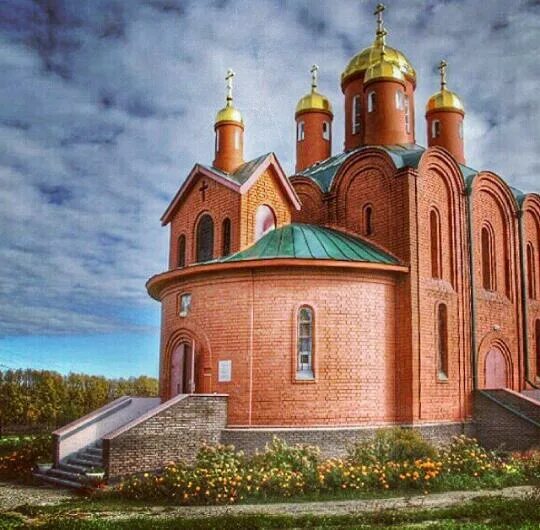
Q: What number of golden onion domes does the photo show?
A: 5